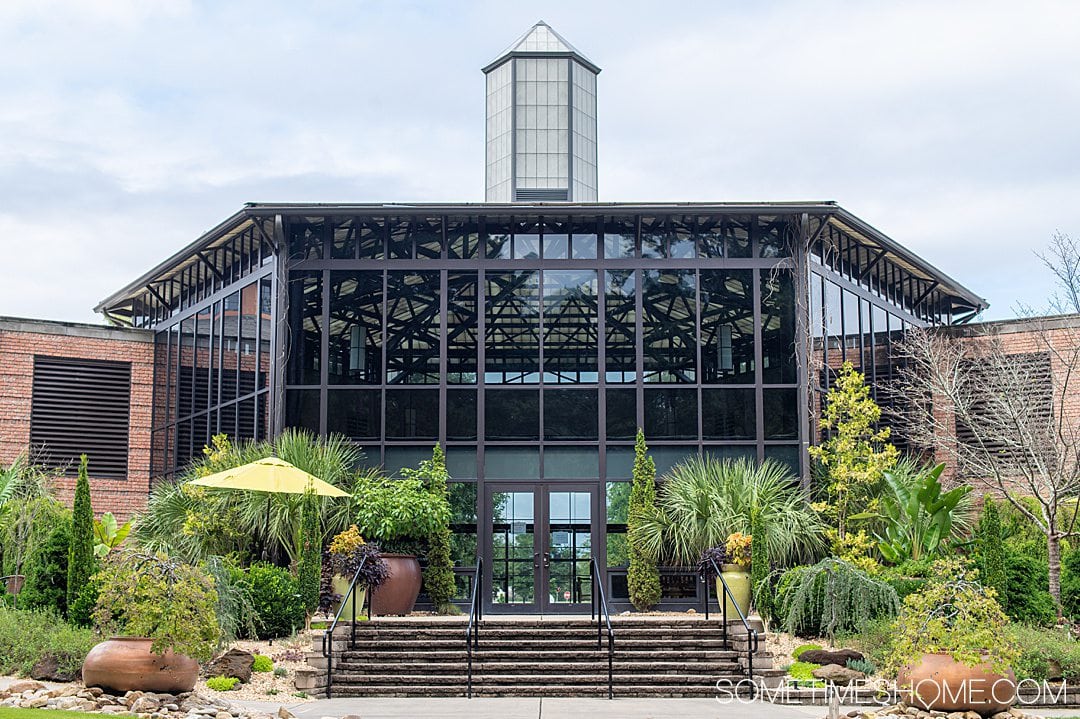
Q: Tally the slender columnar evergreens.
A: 6